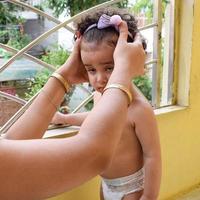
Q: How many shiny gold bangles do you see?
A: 2